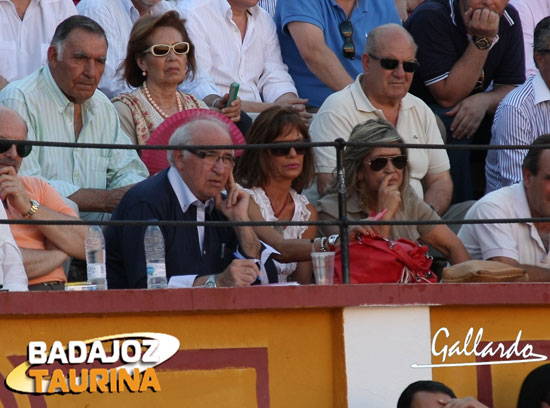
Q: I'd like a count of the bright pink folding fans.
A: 1